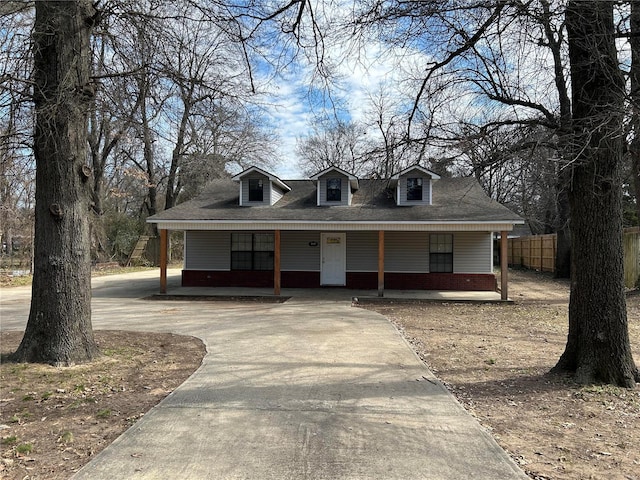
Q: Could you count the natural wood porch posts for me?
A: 4